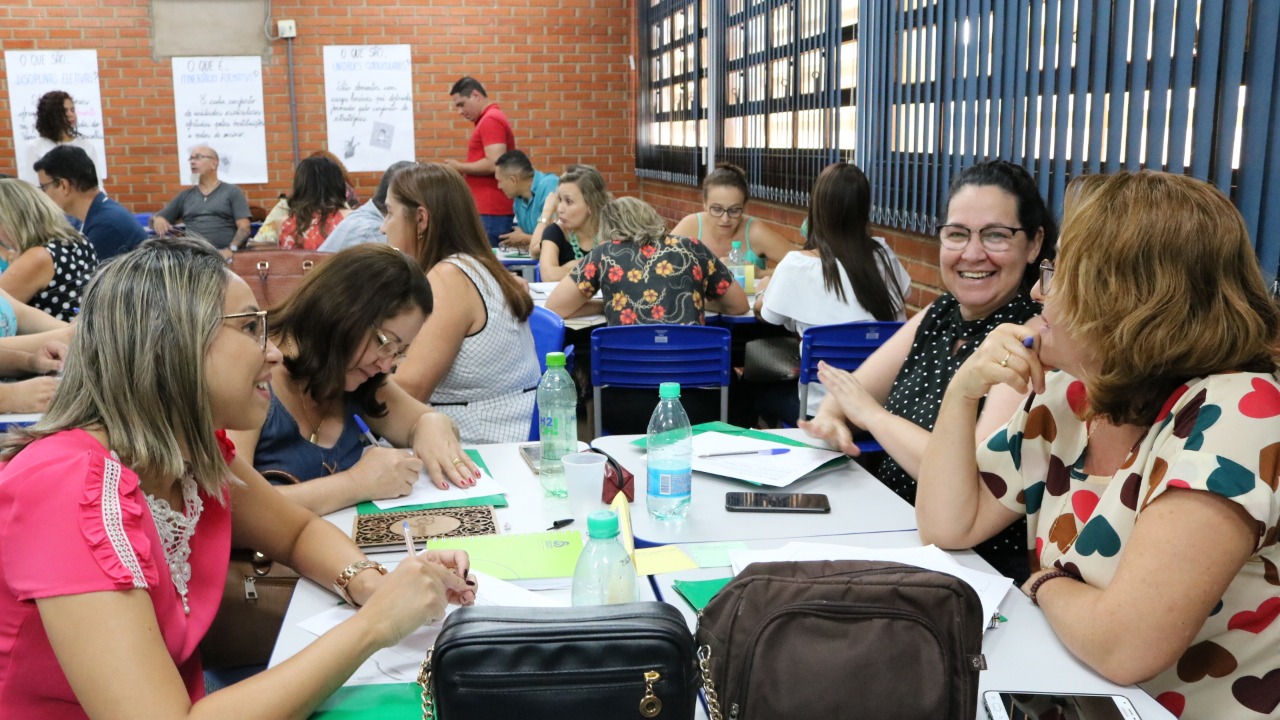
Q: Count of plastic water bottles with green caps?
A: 4